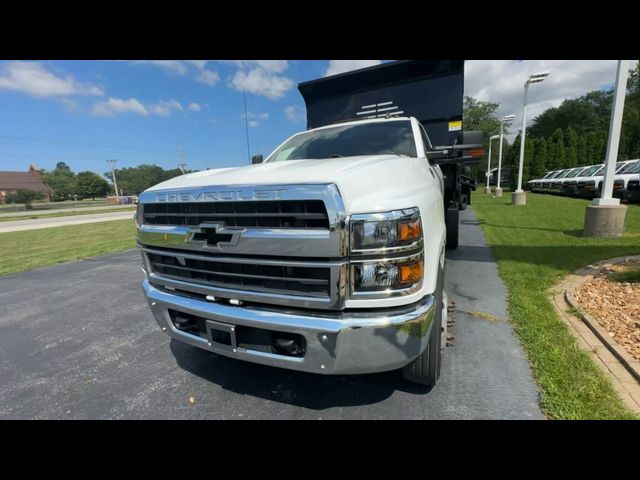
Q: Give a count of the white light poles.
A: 4